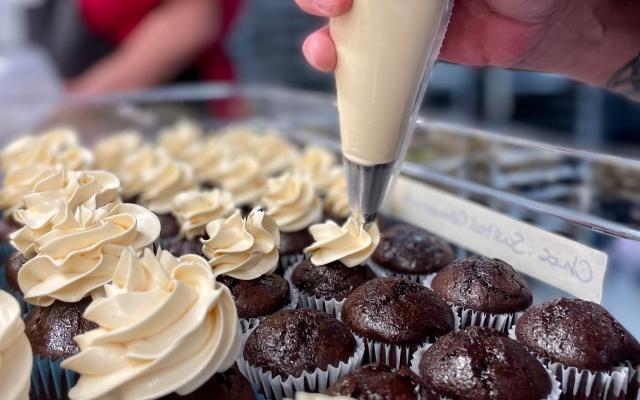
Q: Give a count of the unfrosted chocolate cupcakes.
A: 7